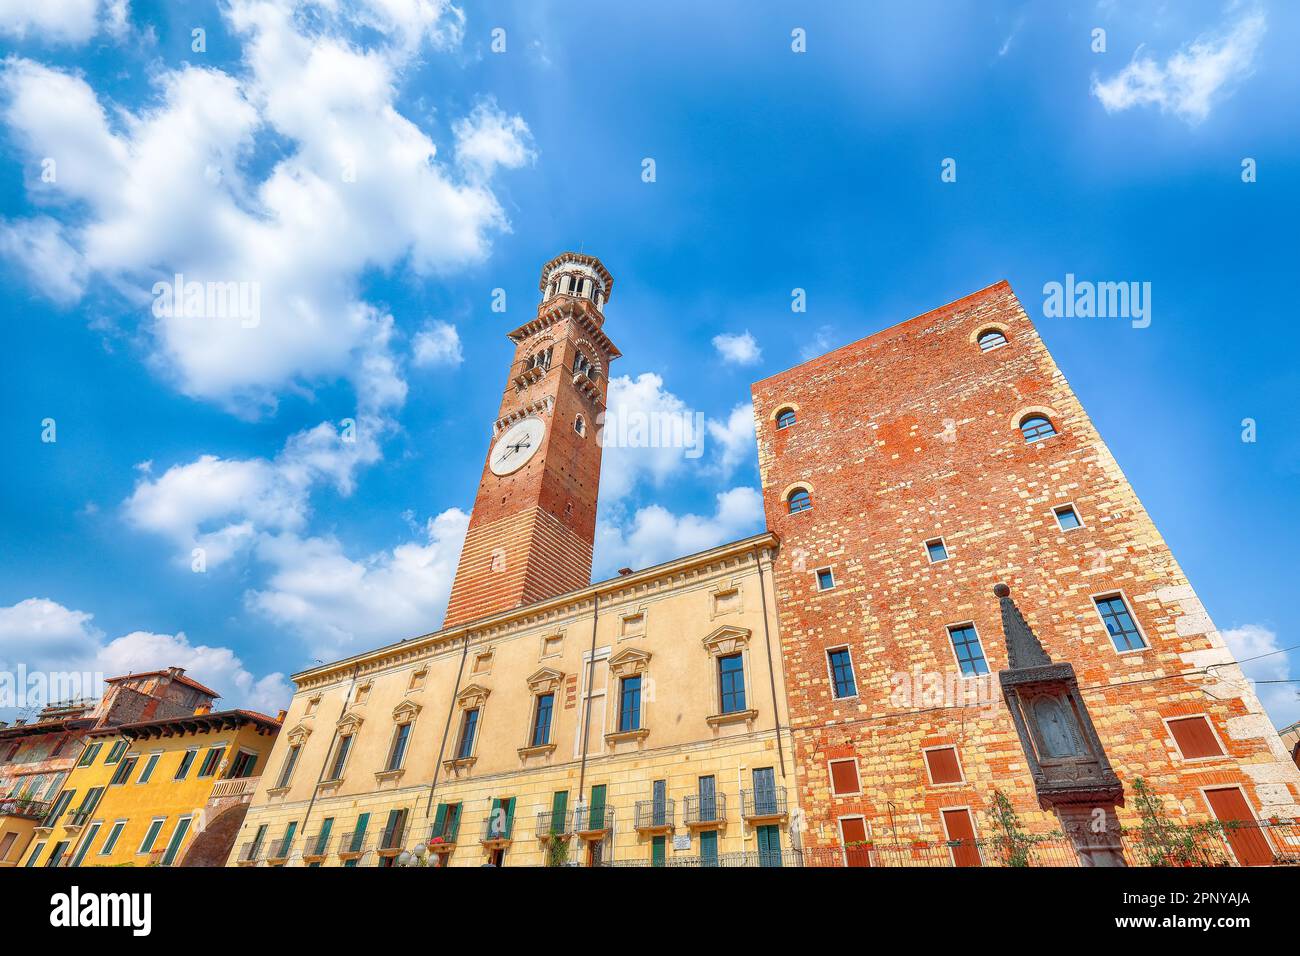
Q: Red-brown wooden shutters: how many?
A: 6